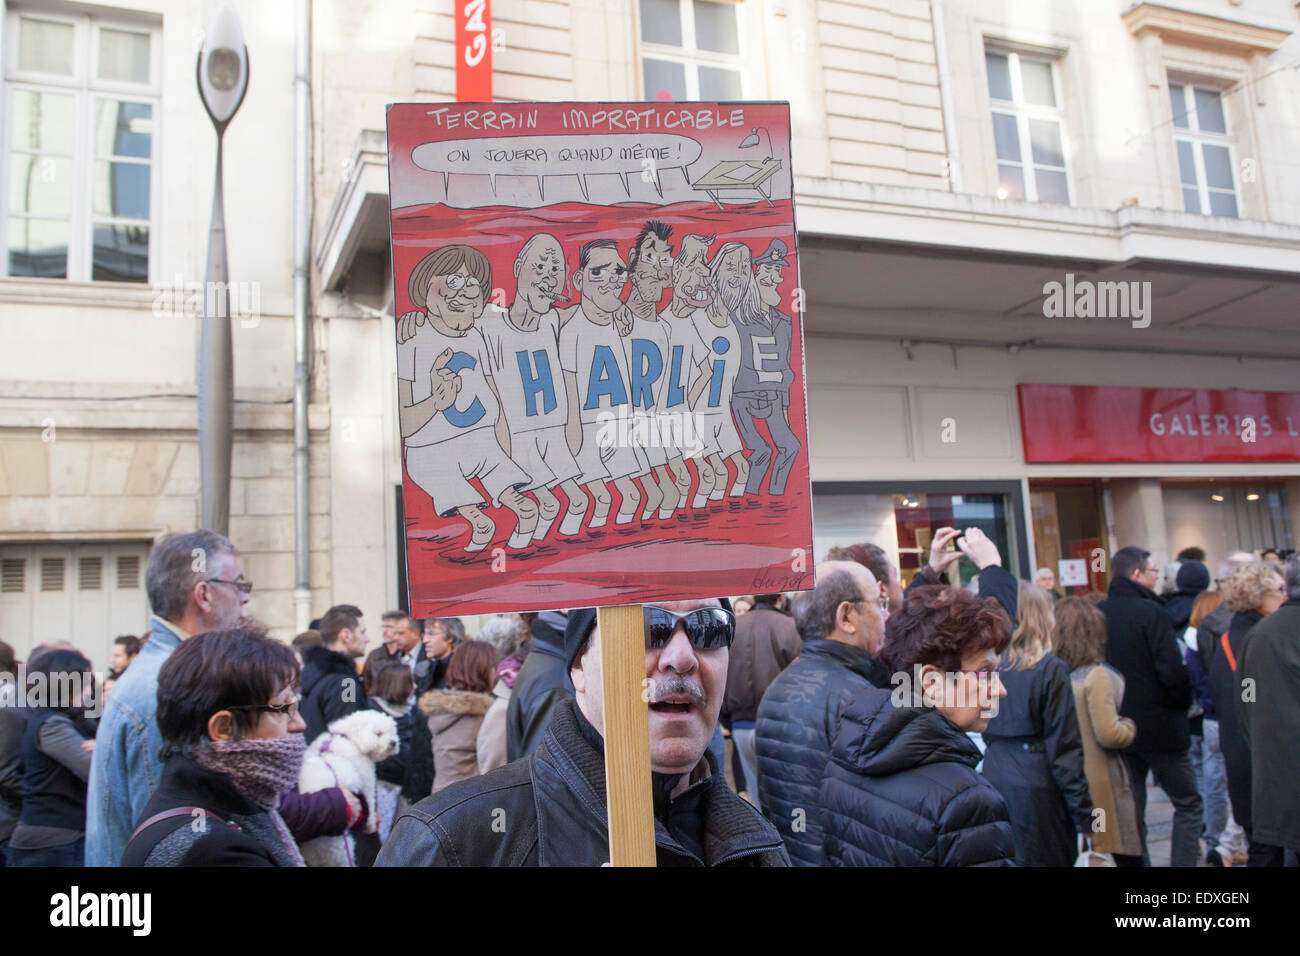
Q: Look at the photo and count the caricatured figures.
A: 7